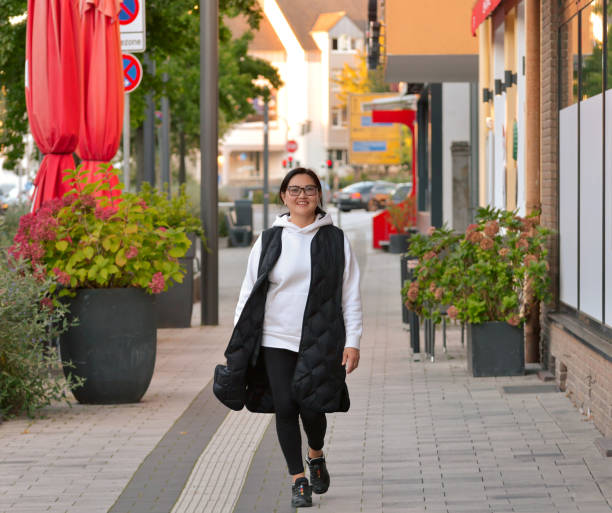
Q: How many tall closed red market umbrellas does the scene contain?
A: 2